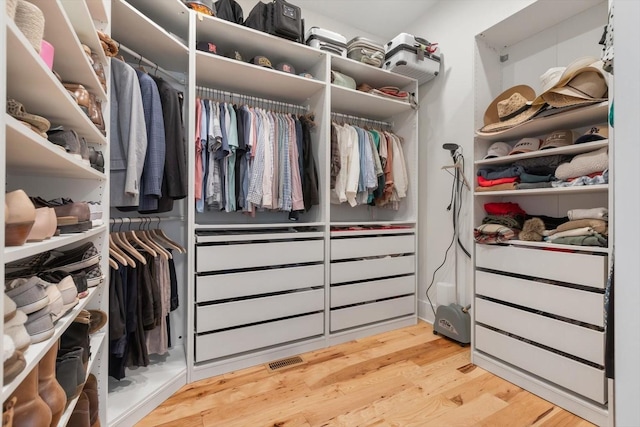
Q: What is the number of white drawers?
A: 12